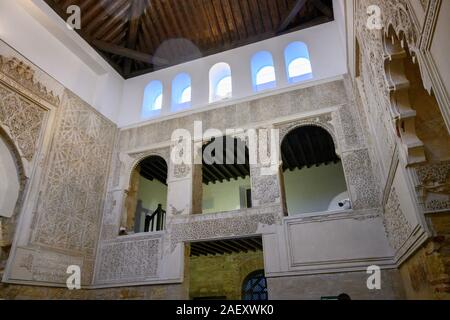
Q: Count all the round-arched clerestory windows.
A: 5